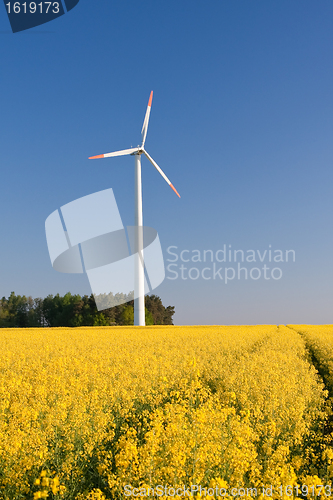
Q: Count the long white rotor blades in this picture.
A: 3